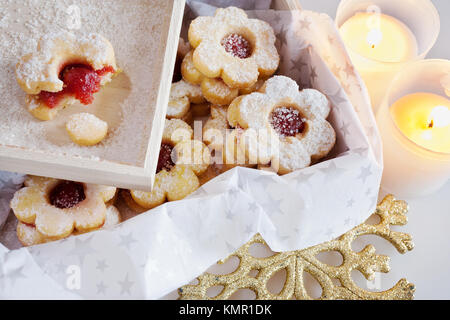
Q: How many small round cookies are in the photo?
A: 1